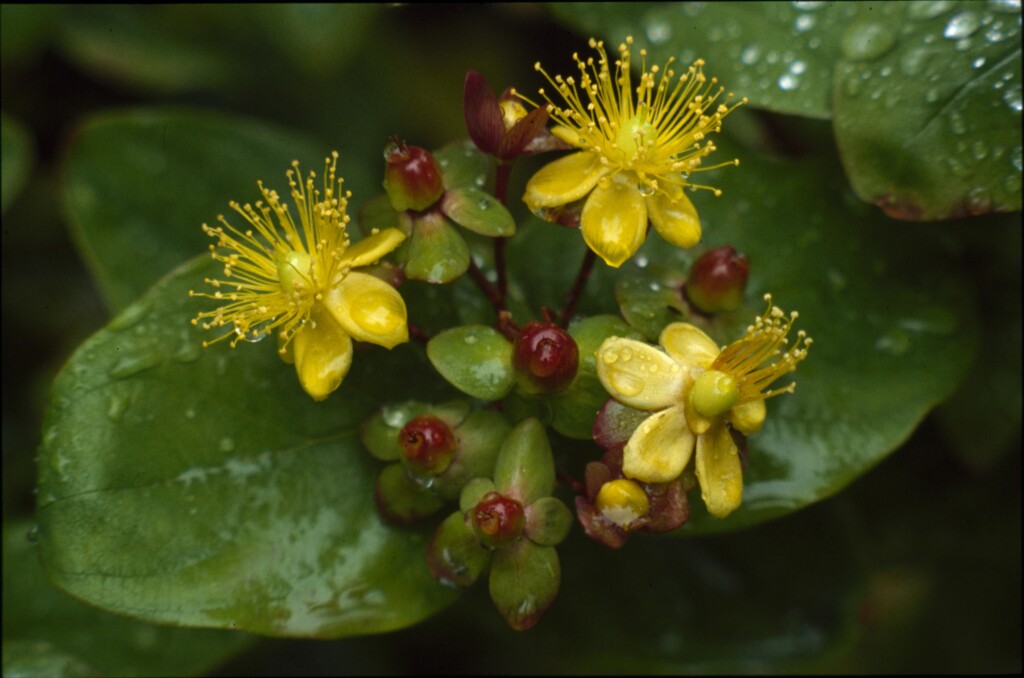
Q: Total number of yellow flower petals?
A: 13